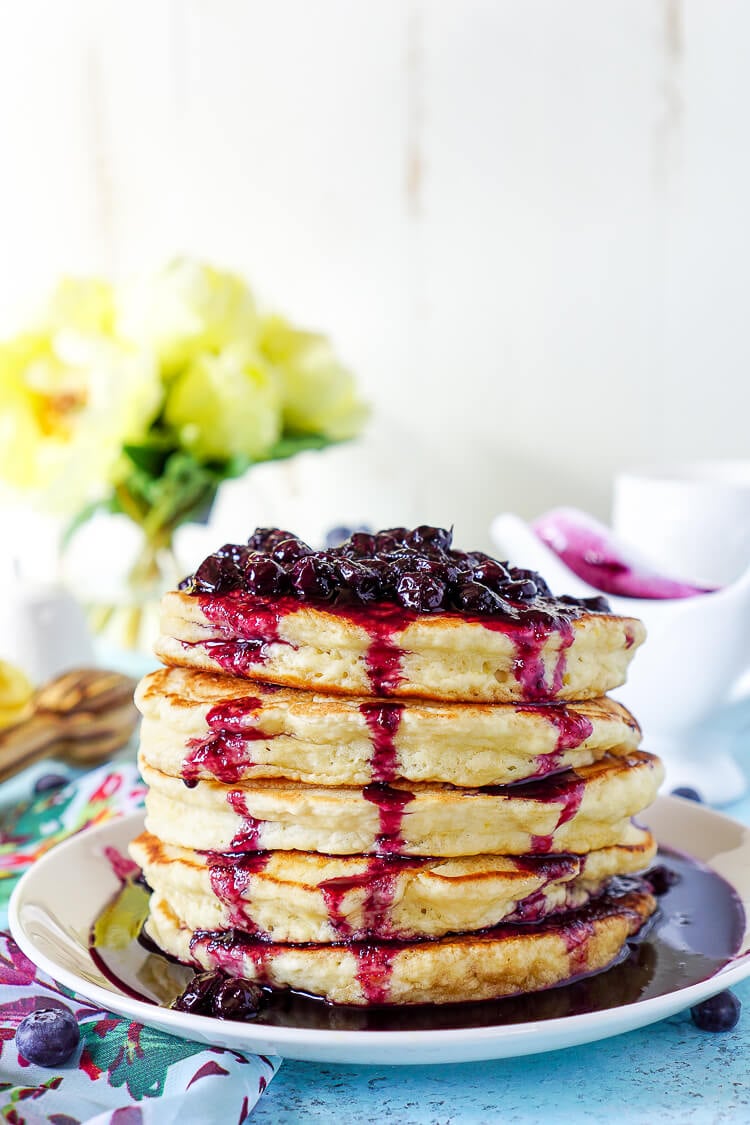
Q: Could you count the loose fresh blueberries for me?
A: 4